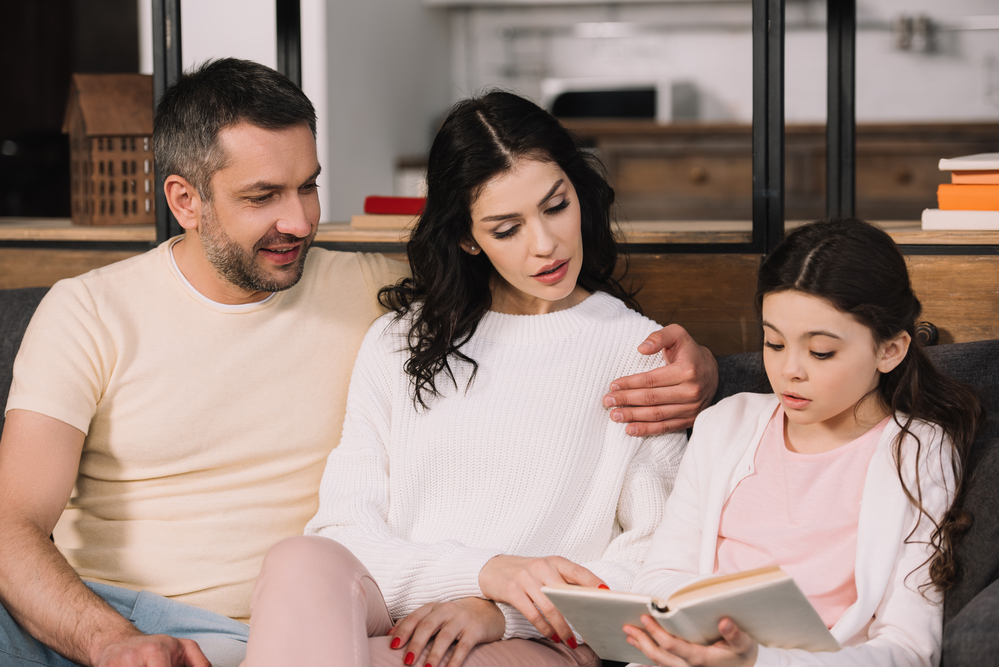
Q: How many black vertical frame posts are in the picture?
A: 4